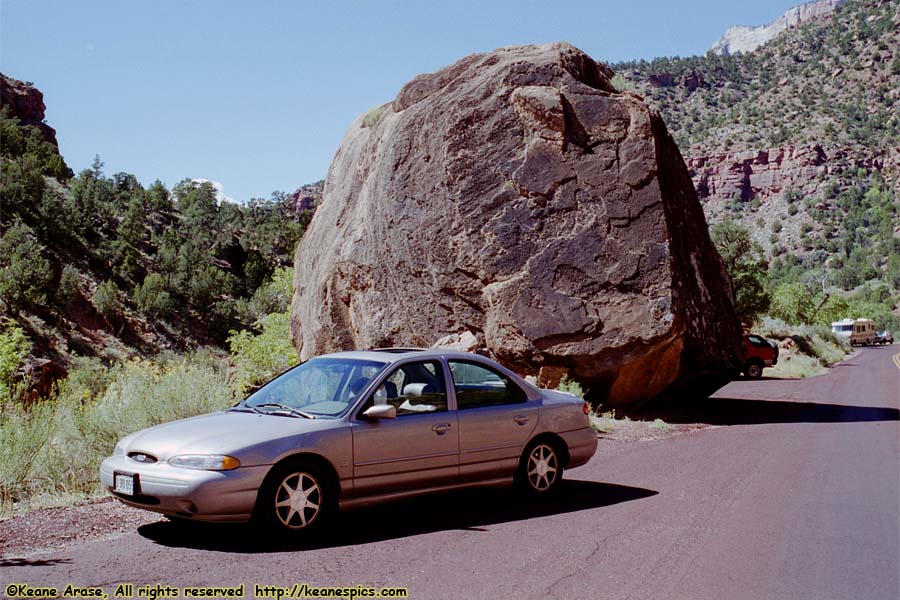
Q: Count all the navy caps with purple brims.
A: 0